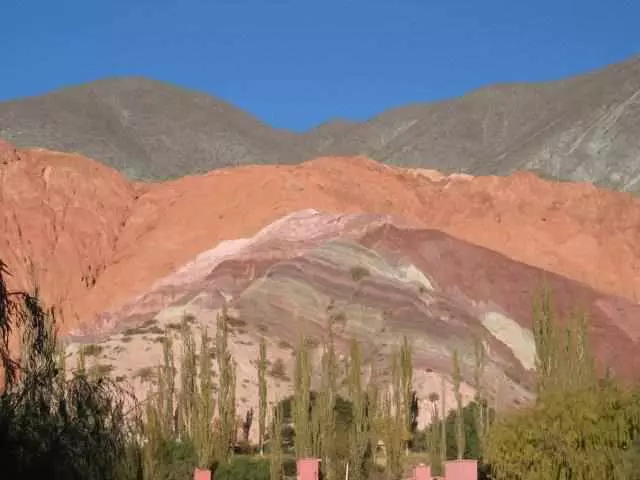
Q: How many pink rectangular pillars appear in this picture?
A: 4